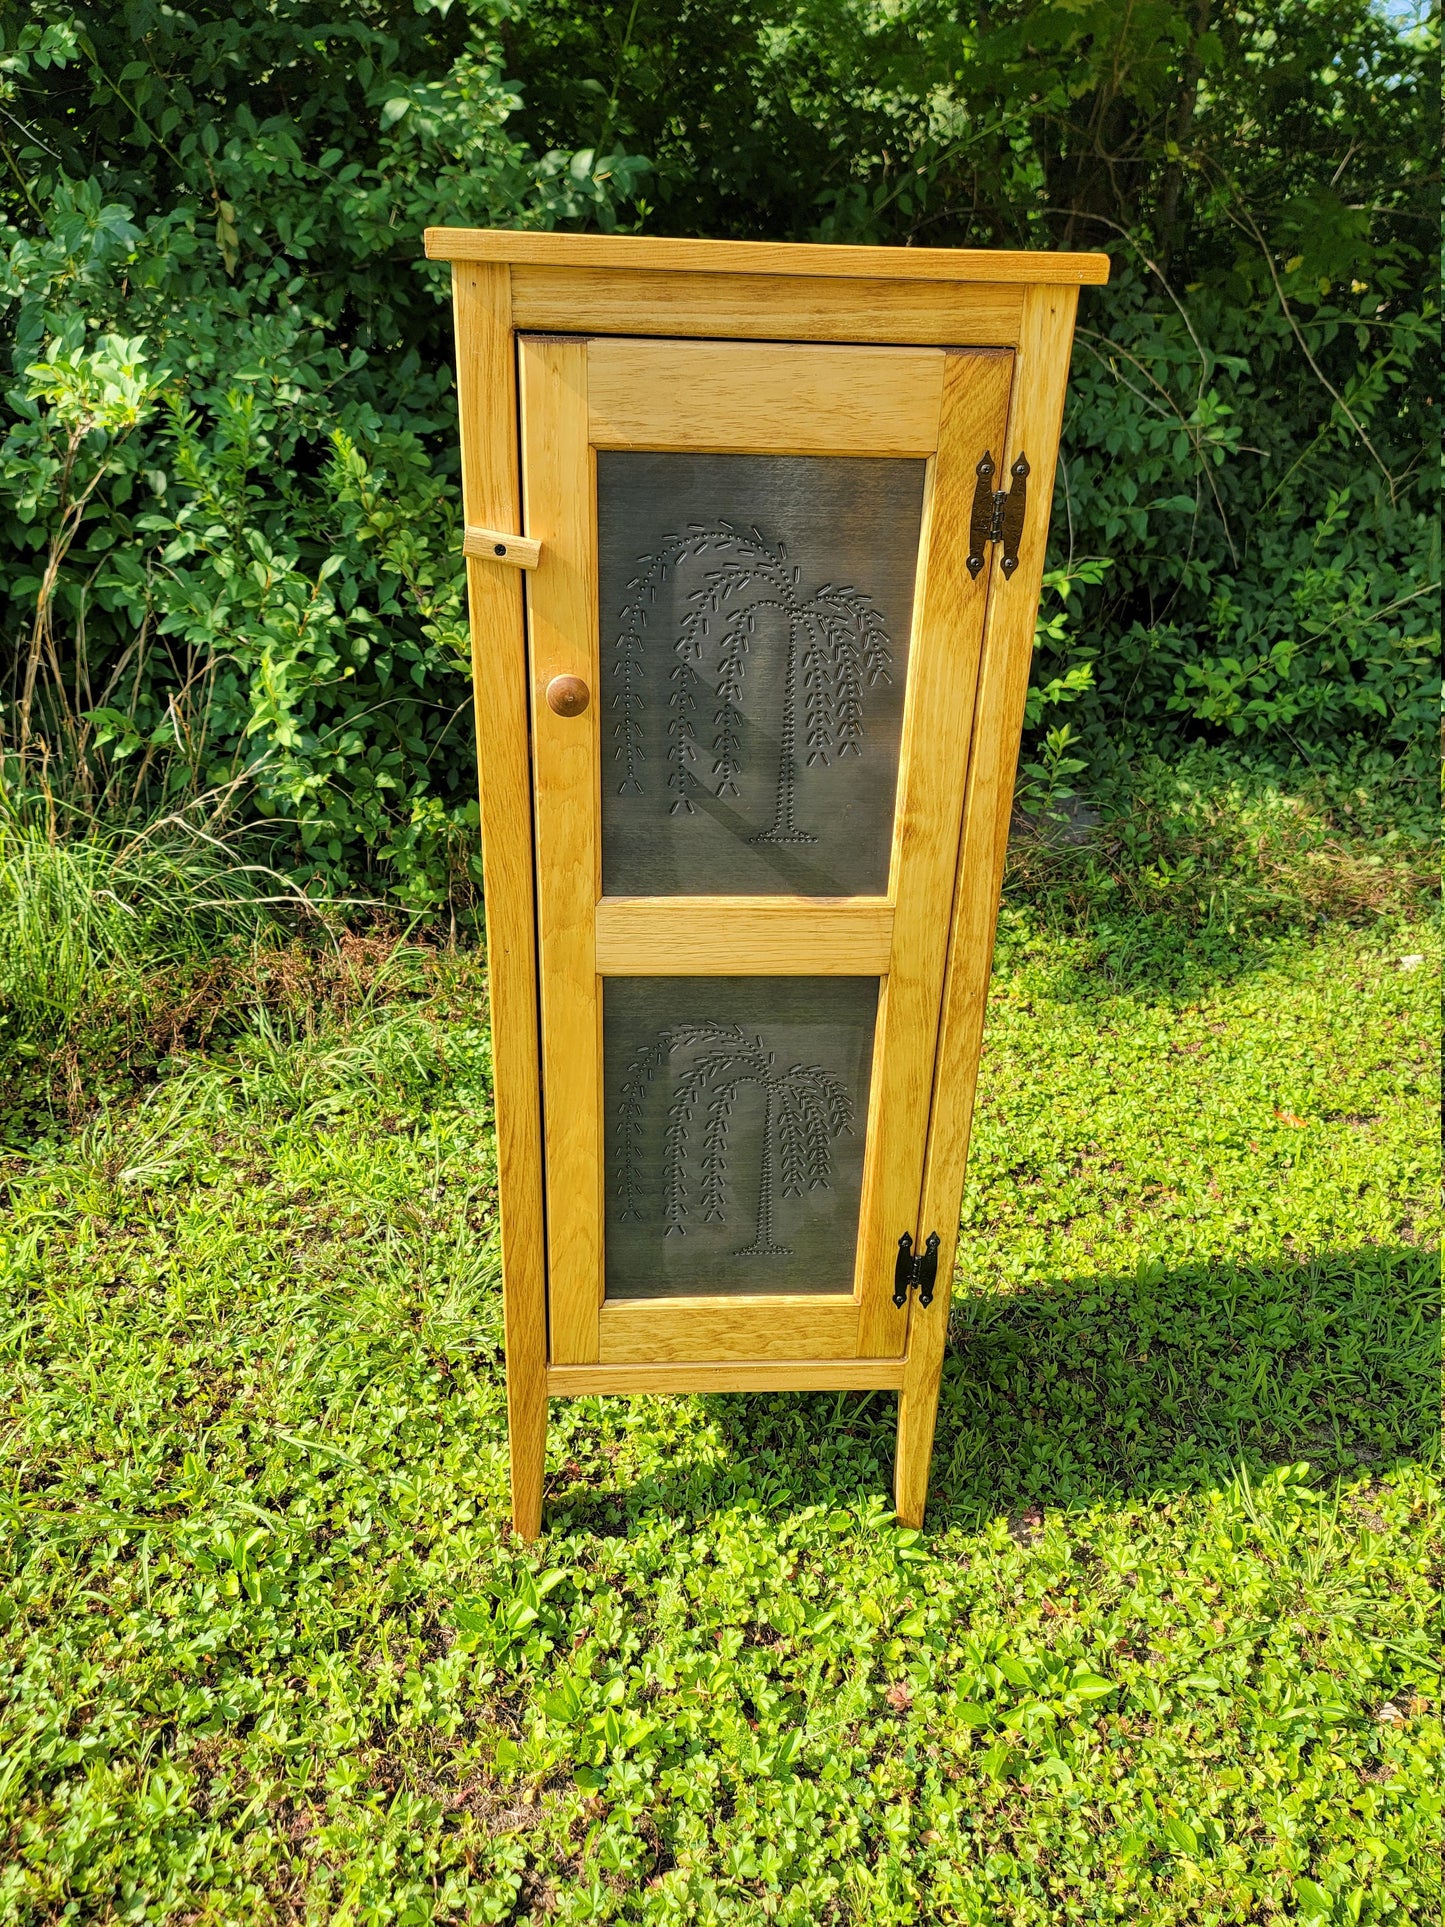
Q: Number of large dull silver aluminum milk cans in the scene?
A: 0